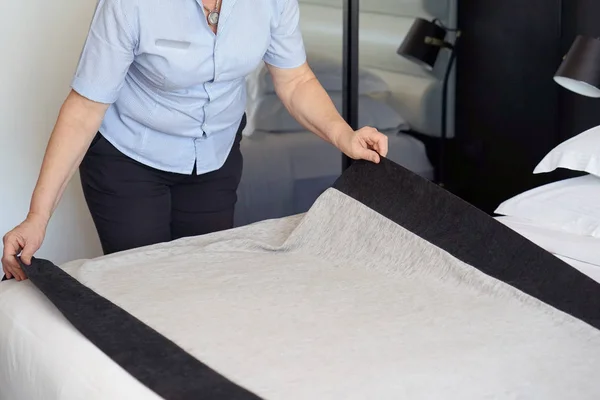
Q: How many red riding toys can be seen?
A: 0